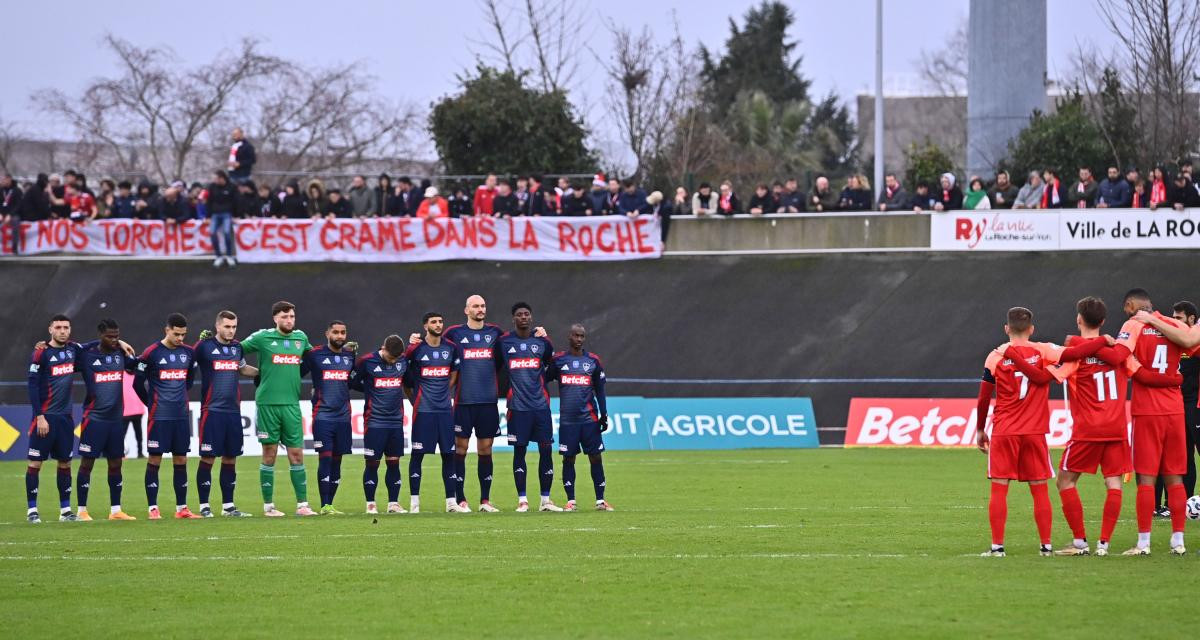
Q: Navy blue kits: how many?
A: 10